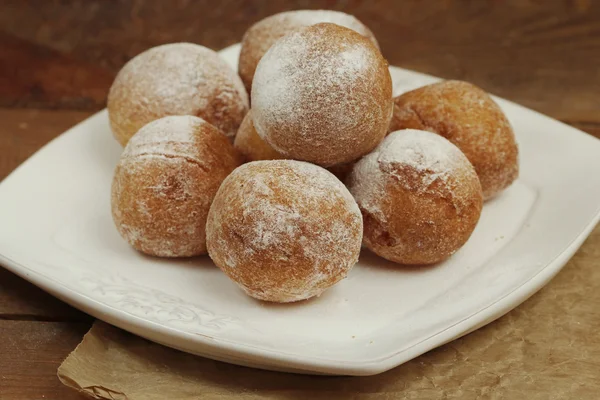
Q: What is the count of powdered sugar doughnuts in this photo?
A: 8